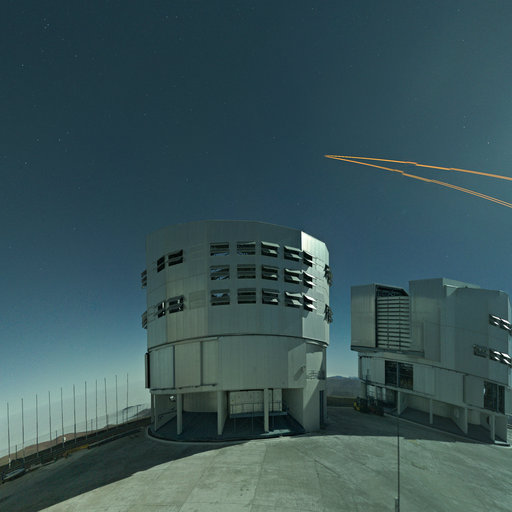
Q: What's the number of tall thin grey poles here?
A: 11